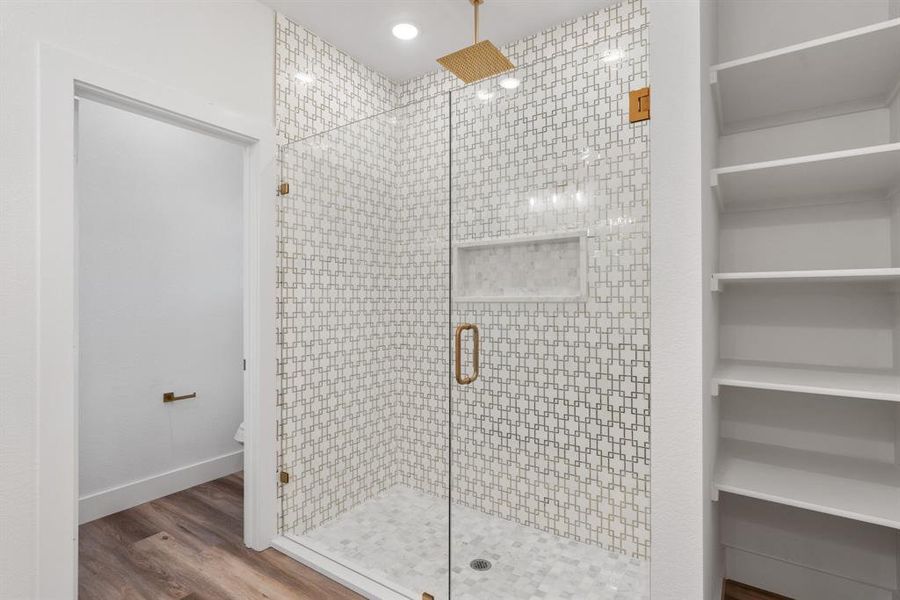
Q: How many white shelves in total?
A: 5